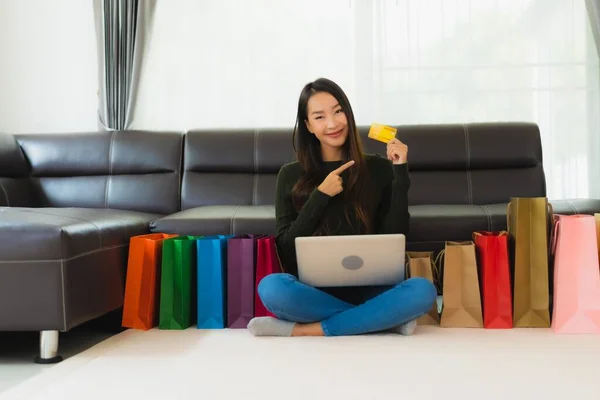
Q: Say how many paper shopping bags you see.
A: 11